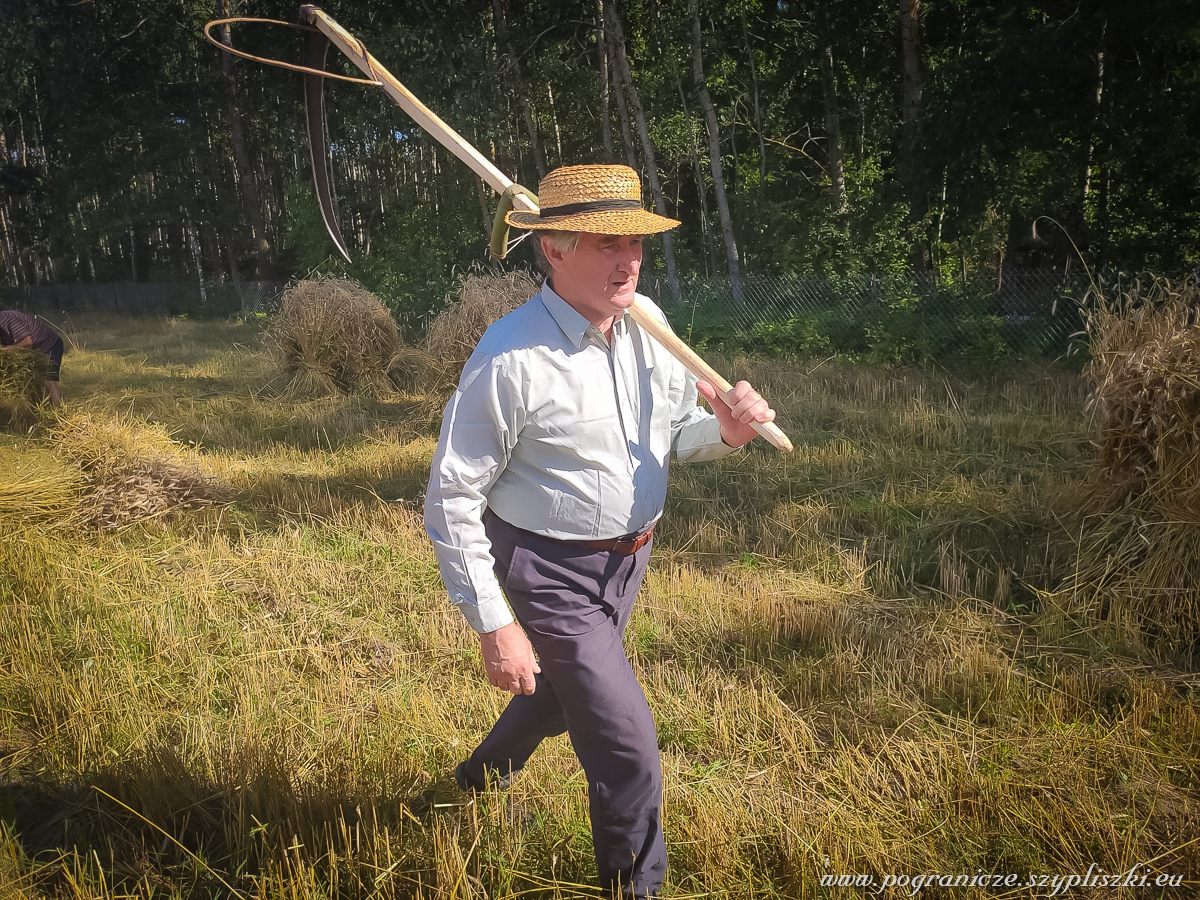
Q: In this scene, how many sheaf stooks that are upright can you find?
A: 3